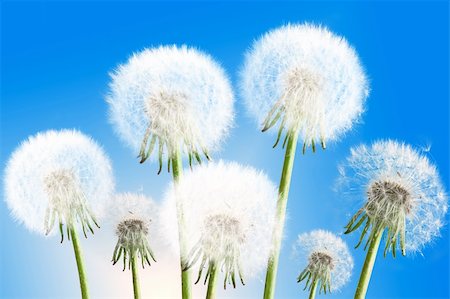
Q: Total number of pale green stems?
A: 7